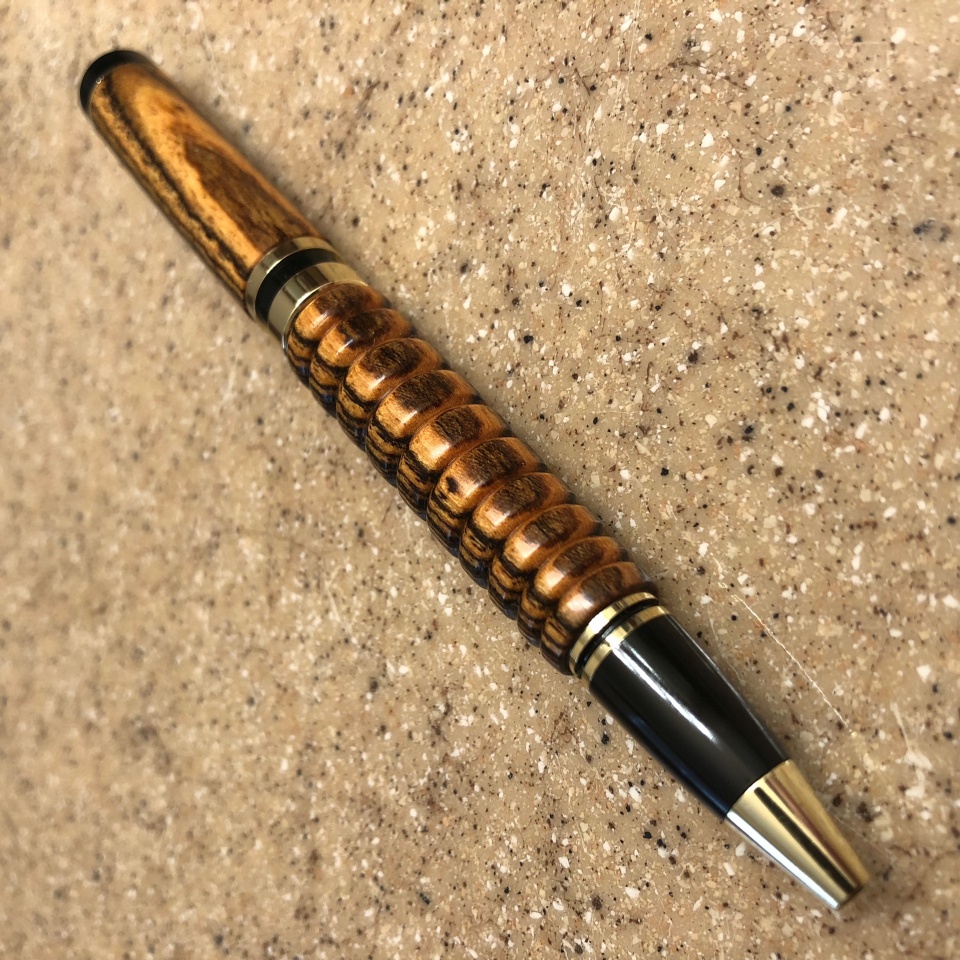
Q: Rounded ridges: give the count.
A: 10